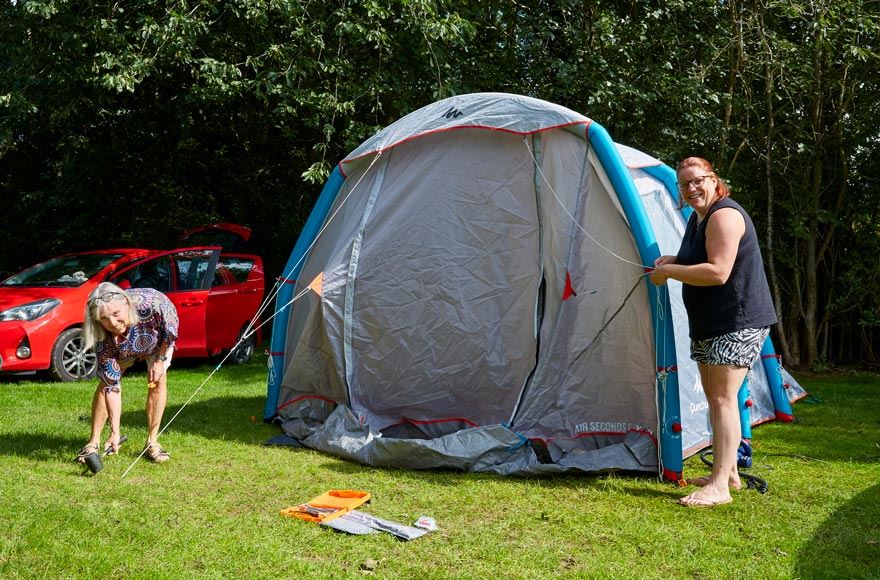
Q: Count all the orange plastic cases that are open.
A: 1